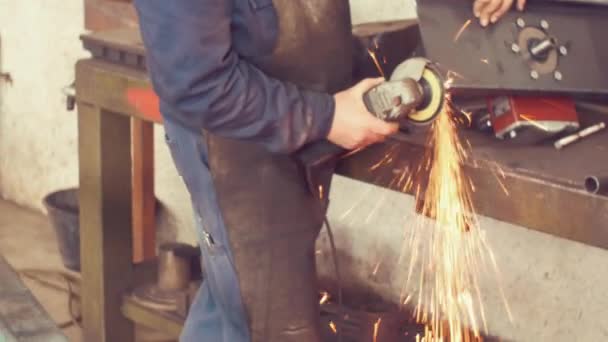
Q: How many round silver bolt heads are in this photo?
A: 6